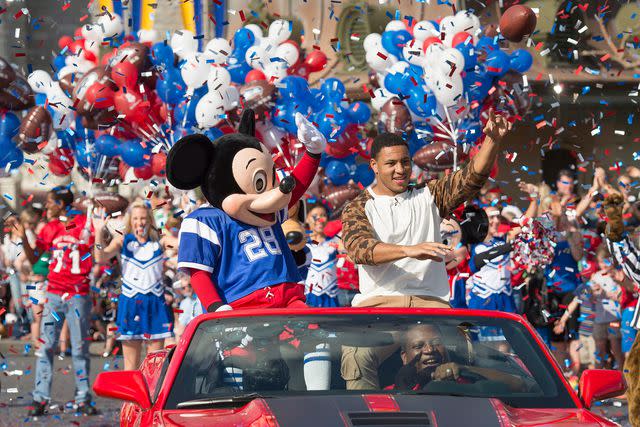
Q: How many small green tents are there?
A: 0